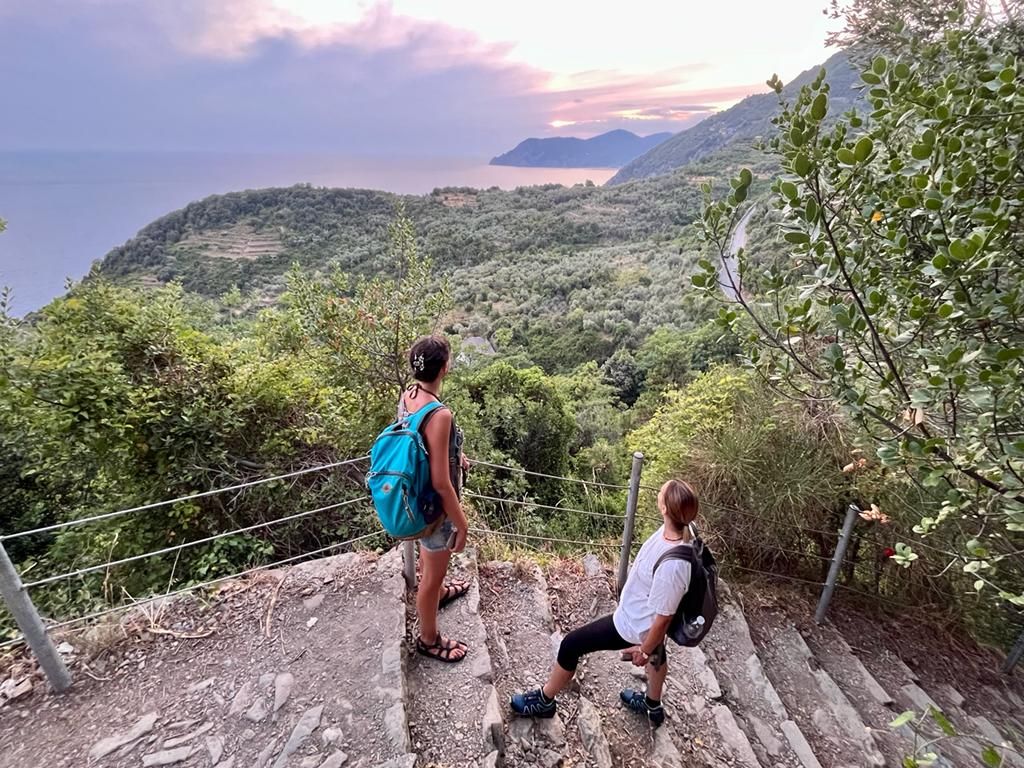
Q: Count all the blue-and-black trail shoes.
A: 2